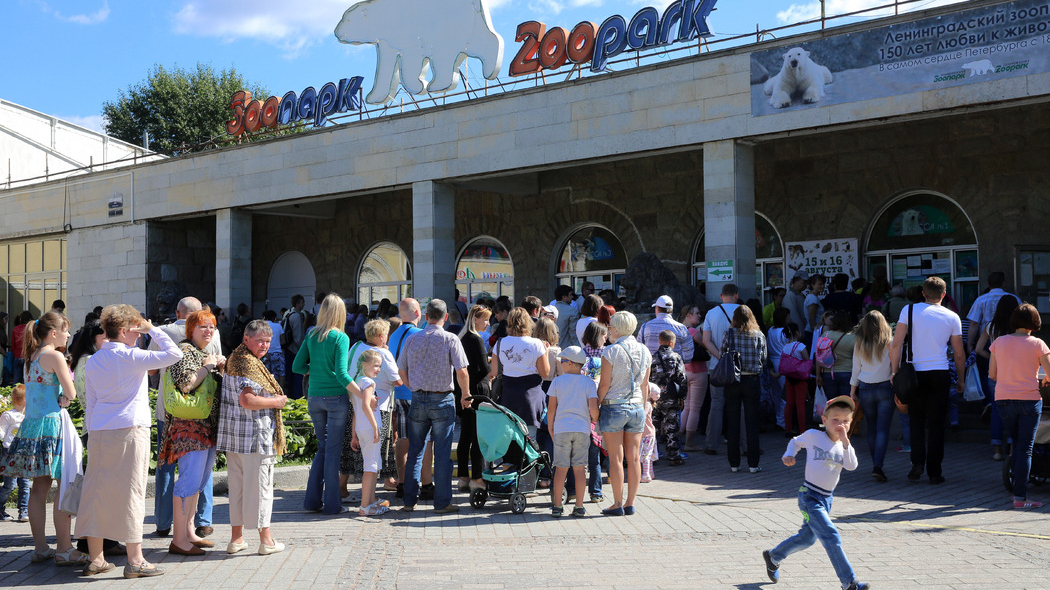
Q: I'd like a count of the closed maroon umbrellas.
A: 0